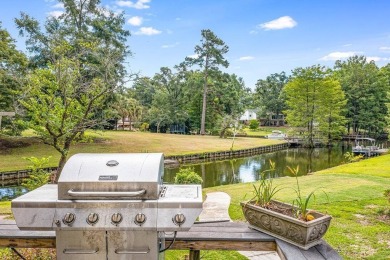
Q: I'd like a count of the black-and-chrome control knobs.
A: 5